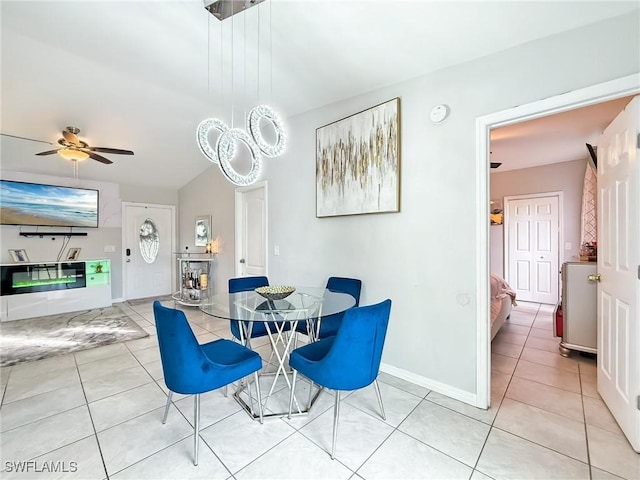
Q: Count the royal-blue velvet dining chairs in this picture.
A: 4